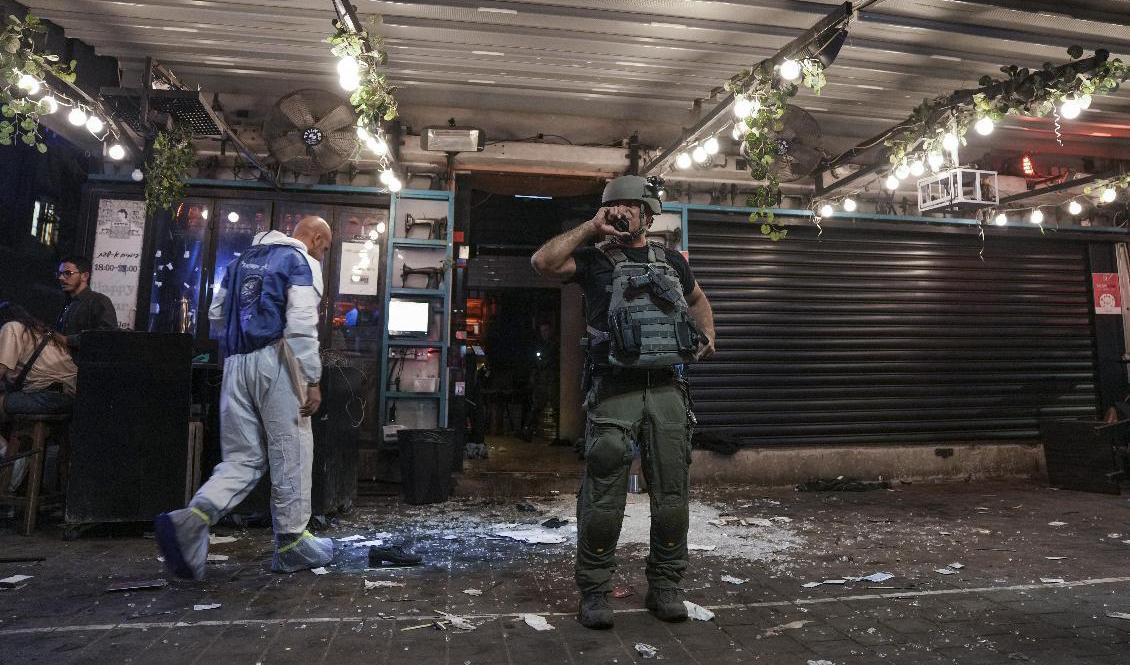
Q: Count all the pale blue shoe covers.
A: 2